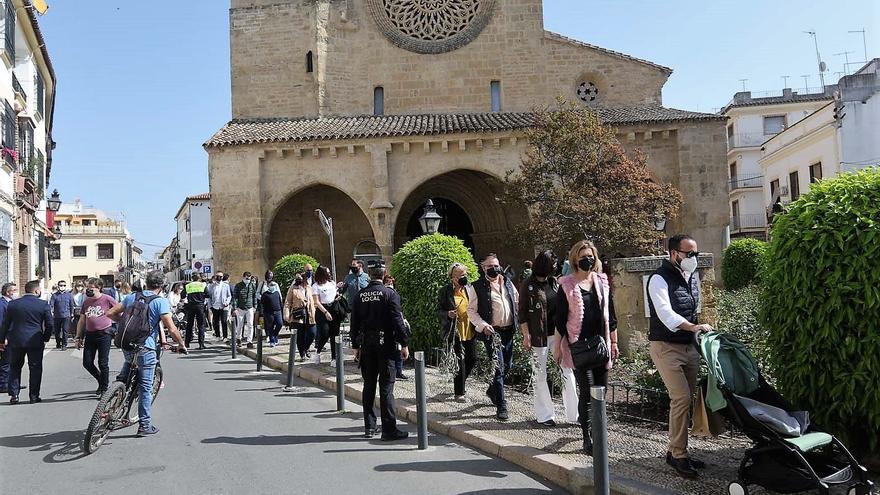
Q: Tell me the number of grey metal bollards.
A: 6